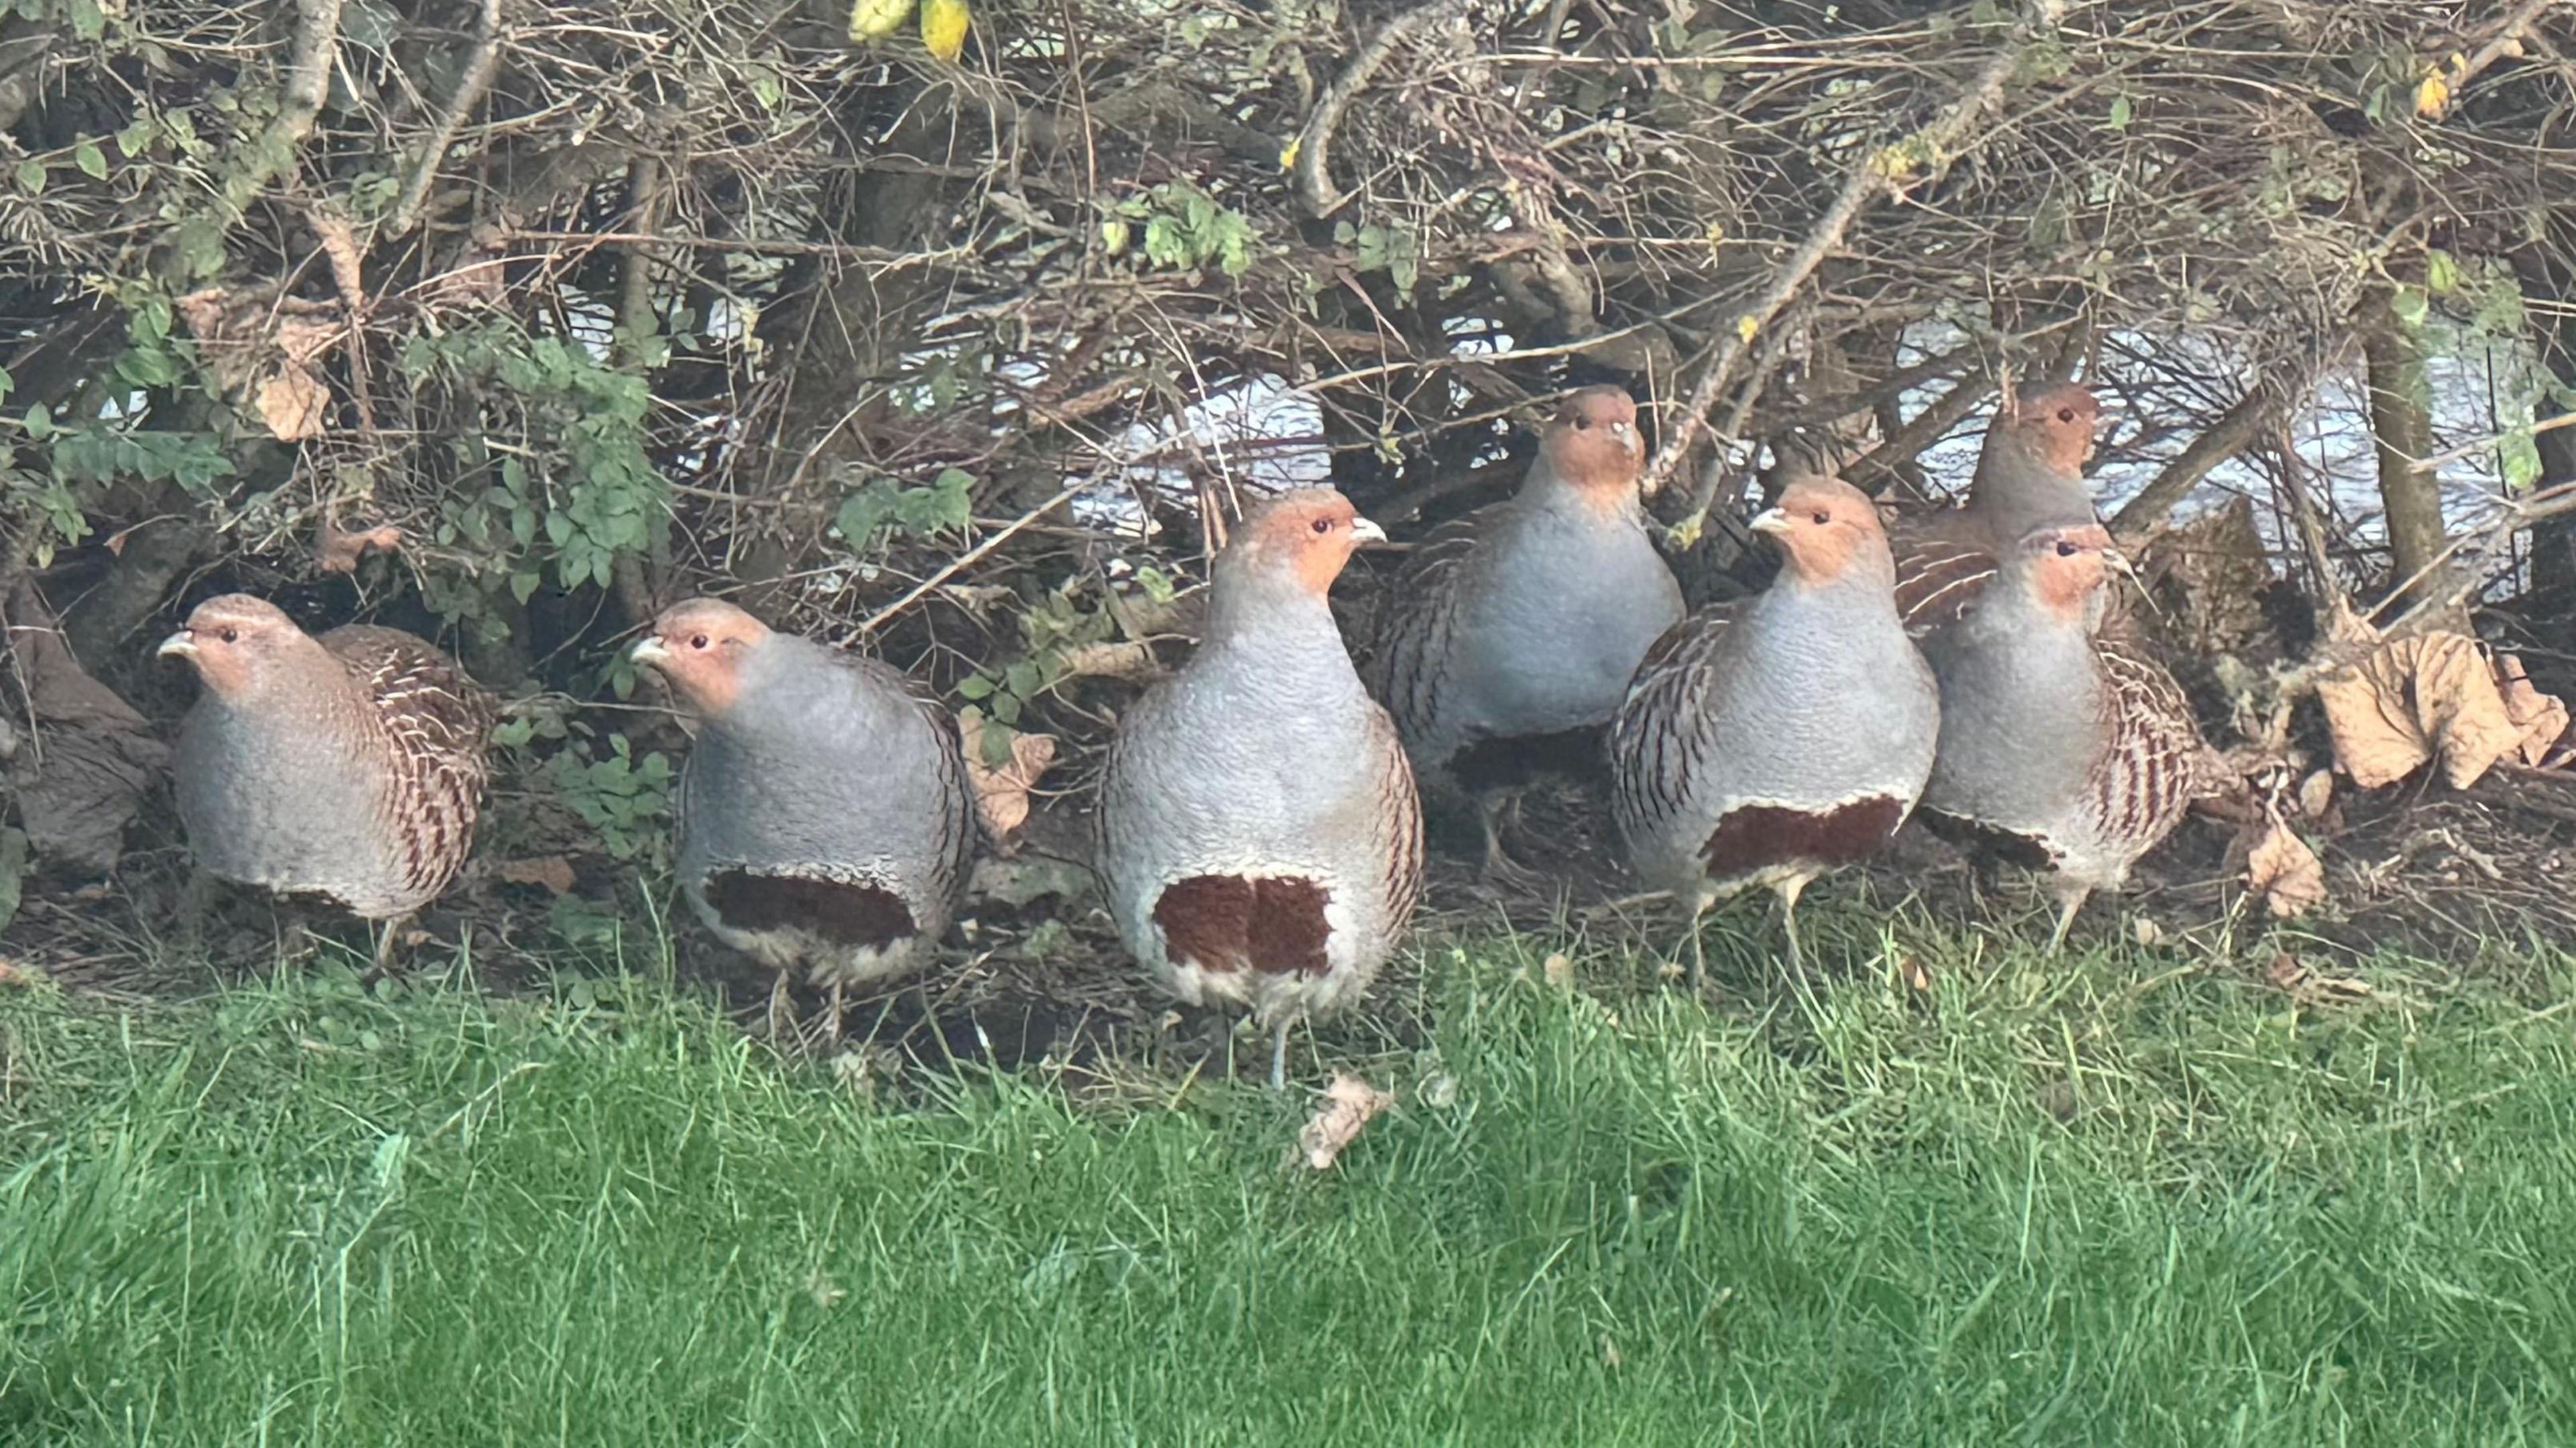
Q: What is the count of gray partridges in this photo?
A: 7